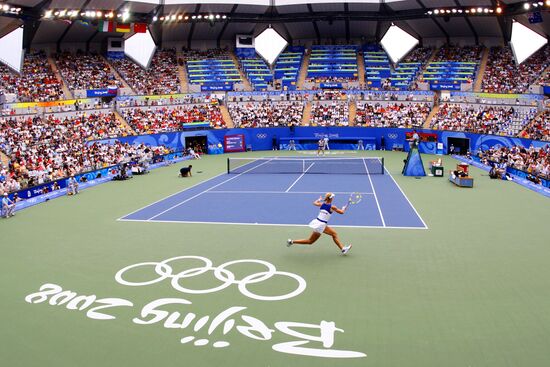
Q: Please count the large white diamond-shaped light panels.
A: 5